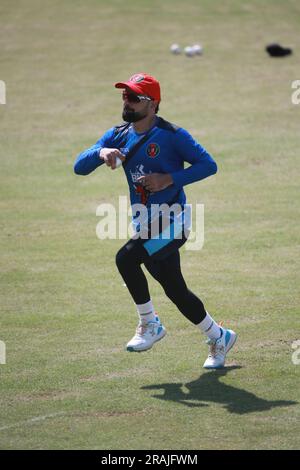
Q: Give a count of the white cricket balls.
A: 4